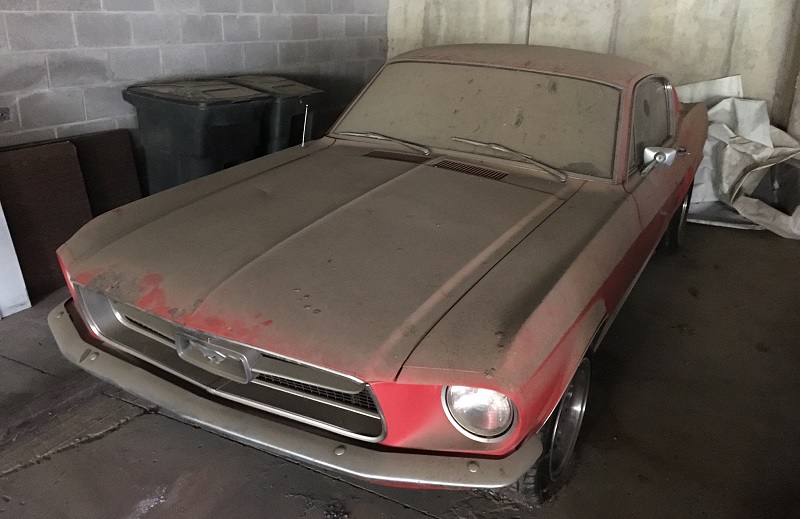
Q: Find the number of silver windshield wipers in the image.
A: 2